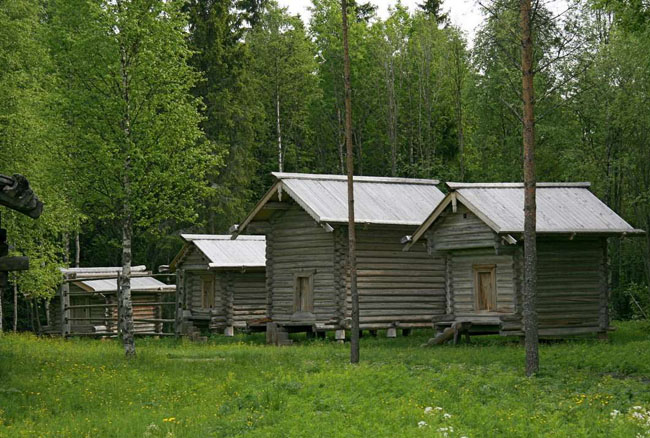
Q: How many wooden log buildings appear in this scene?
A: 4